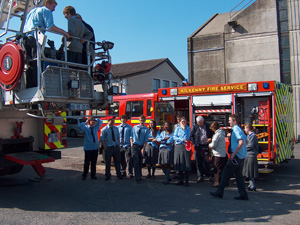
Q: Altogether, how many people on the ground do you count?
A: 12